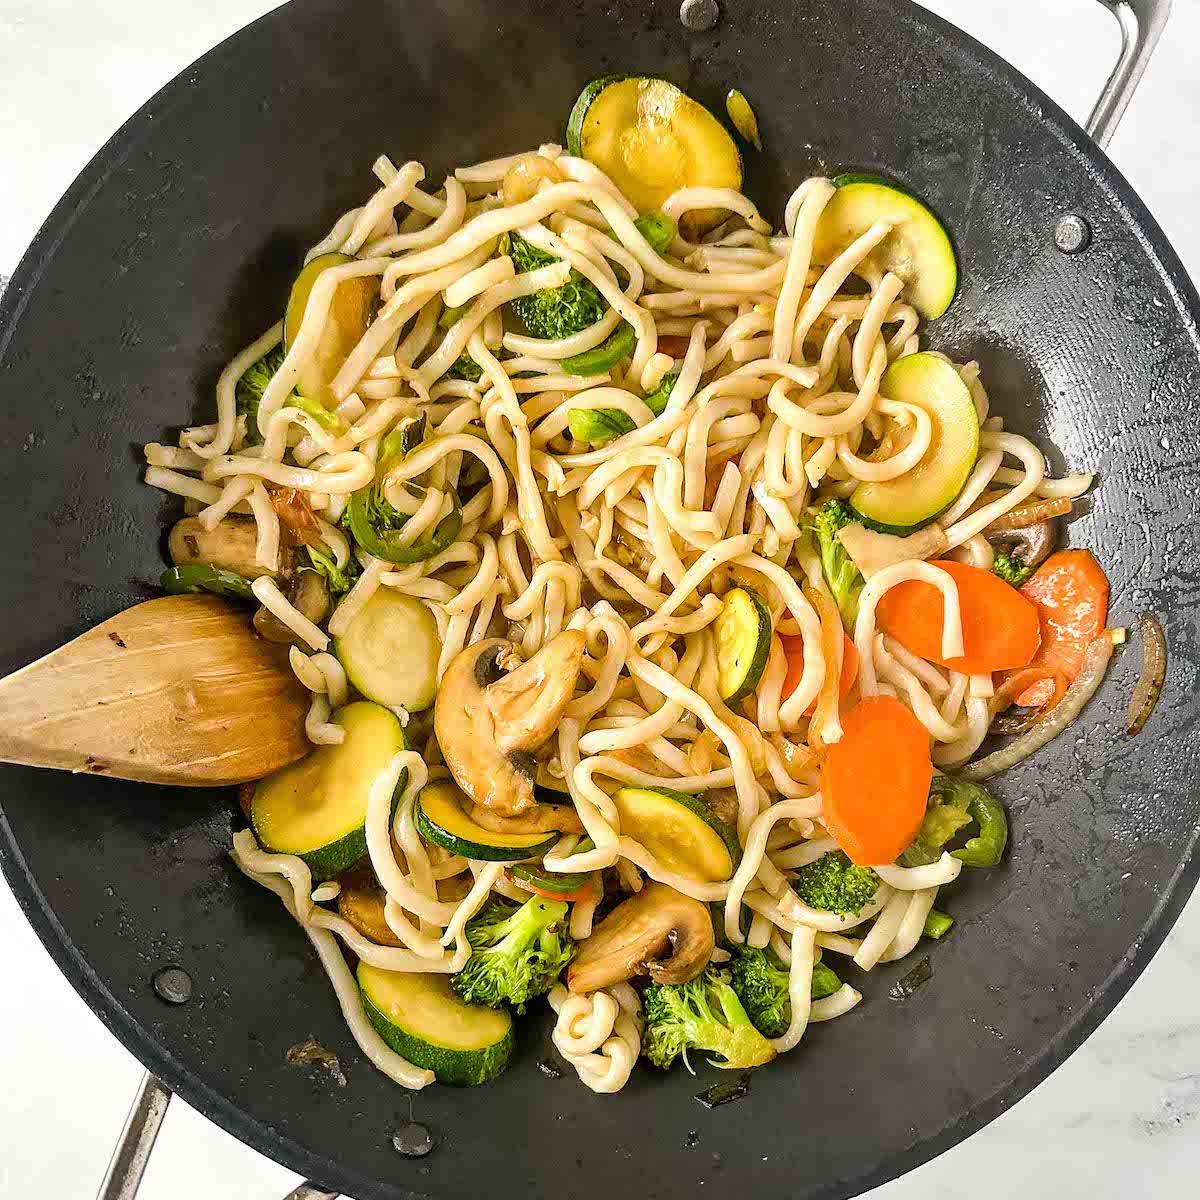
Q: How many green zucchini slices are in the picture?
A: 10